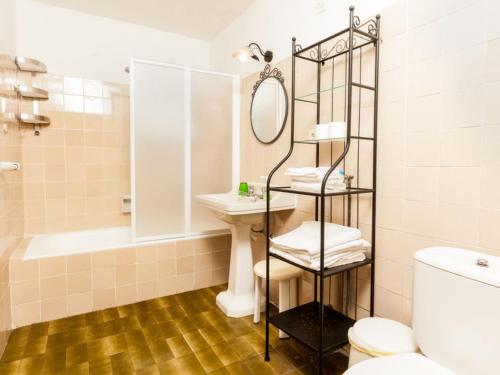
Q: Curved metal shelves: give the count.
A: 3